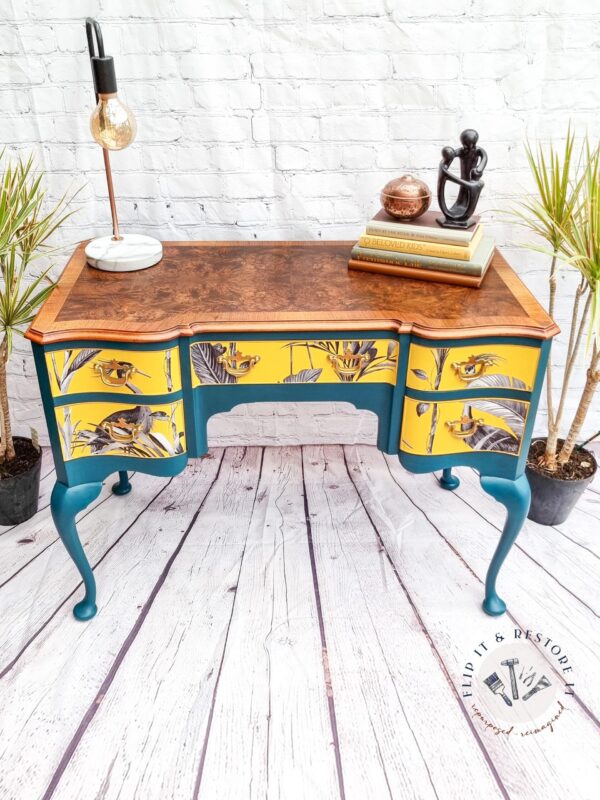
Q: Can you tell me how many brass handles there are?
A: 6